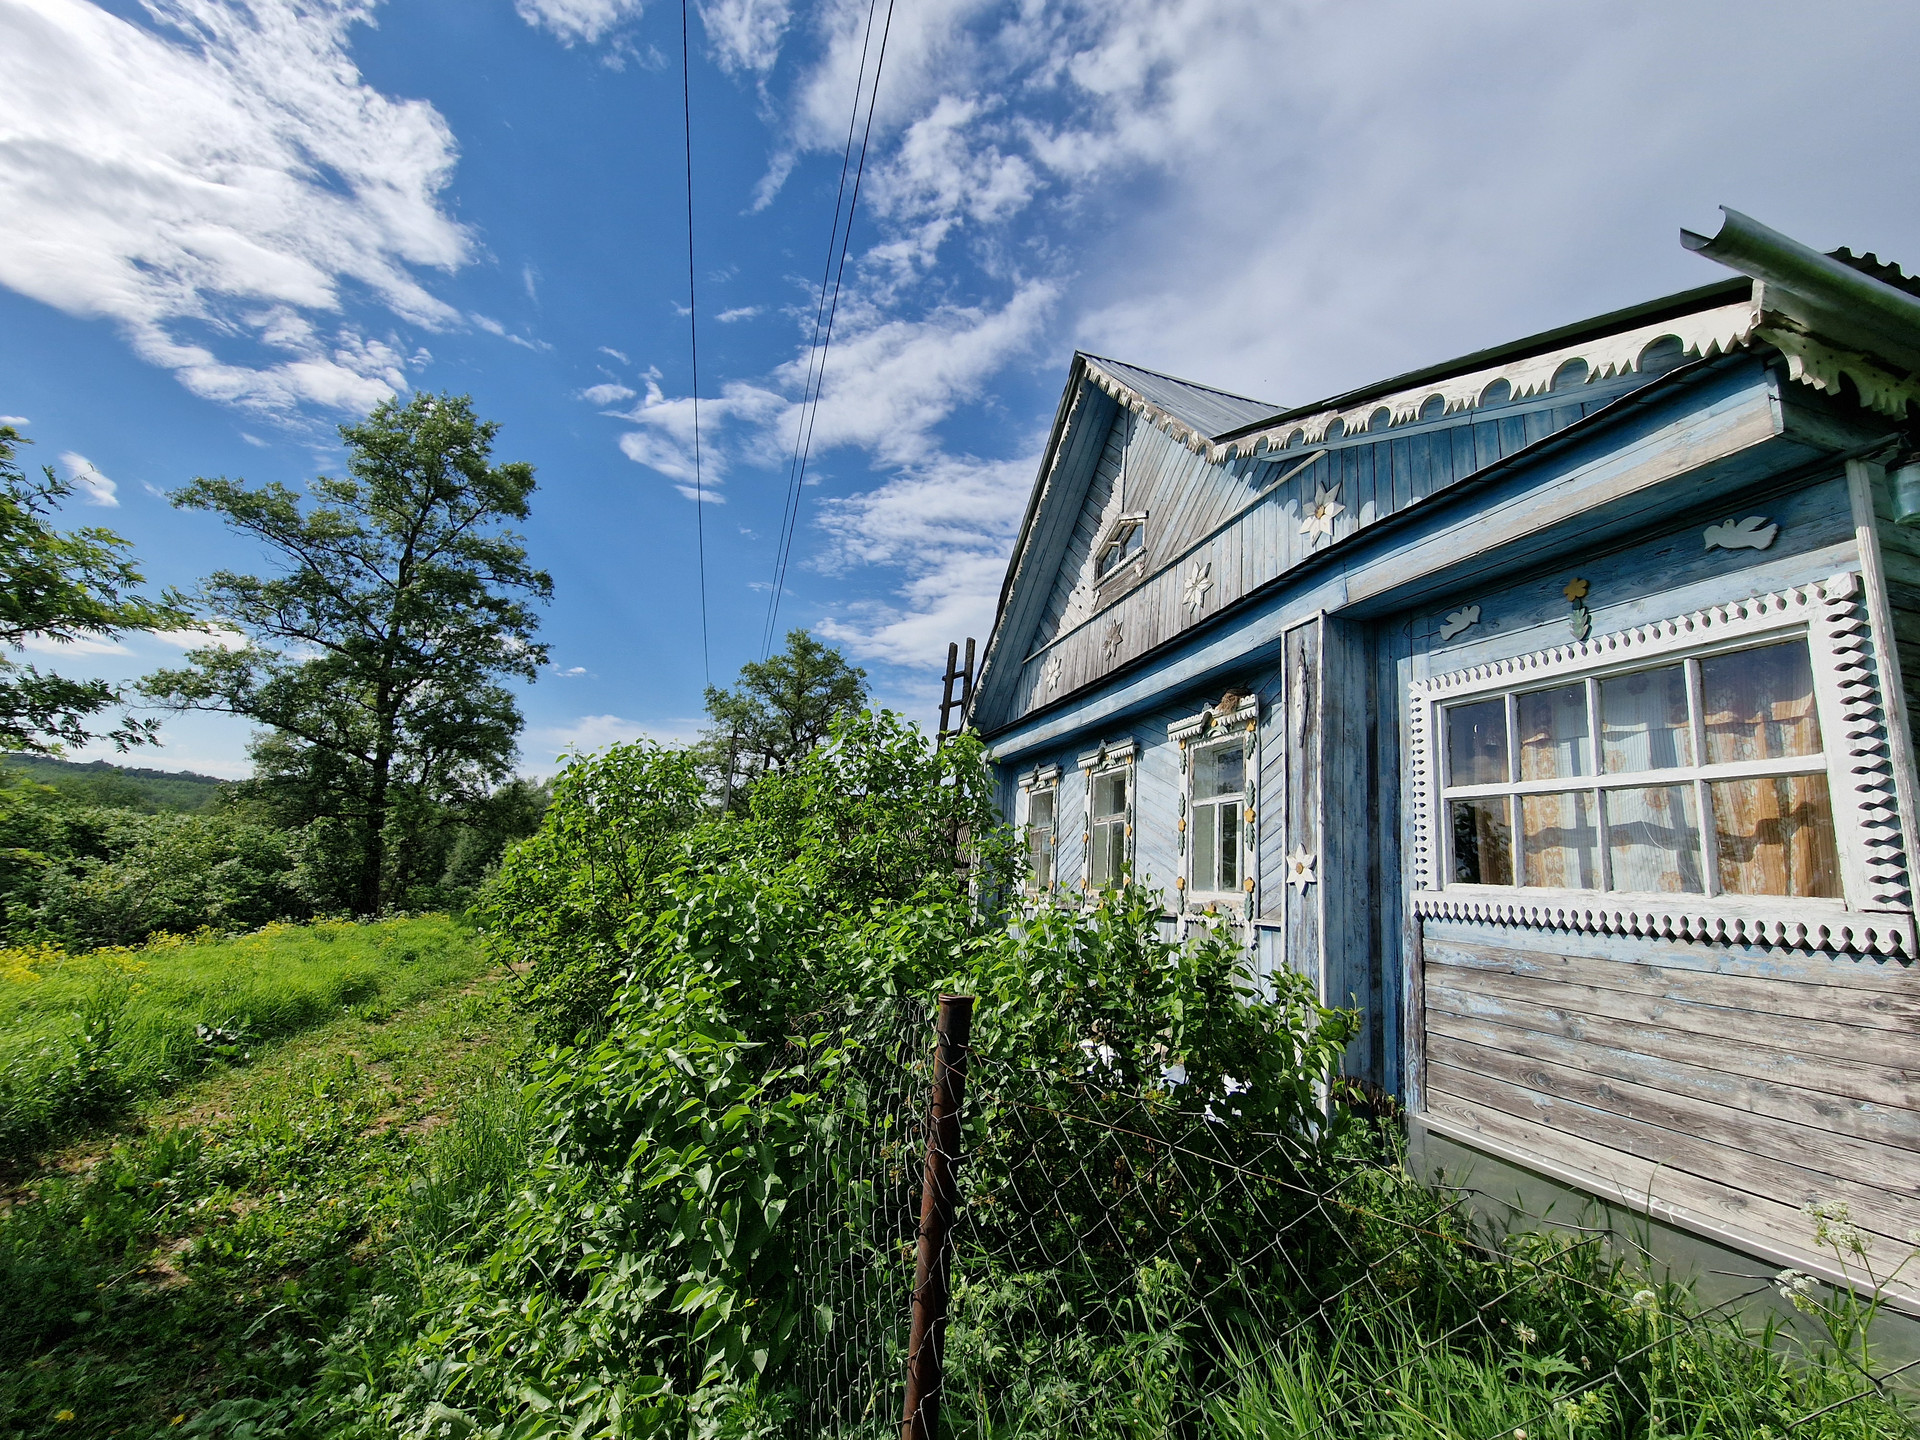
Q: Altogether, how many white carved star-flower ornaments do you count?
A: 5